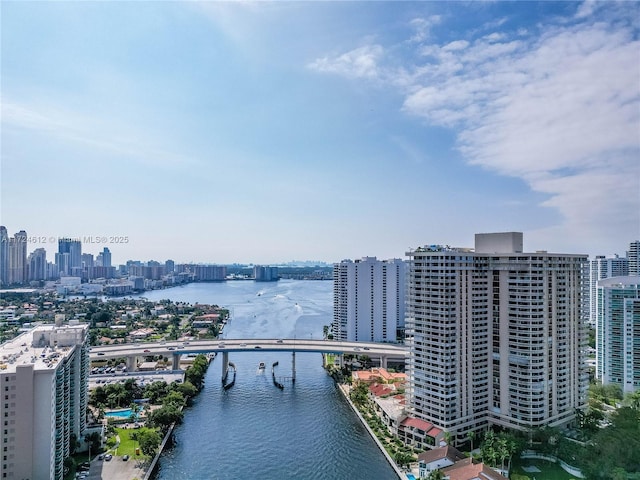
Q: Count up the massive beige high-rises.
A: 1